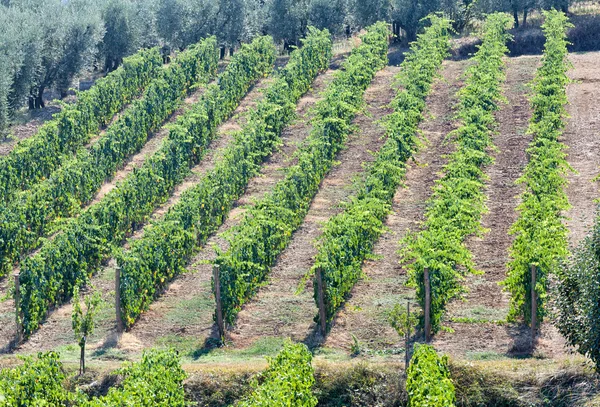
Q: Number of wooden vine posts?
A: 6